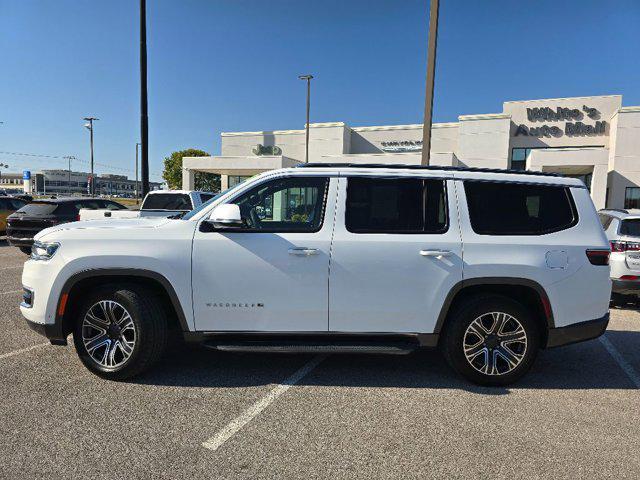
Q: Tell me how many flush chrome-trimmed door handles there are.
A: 2